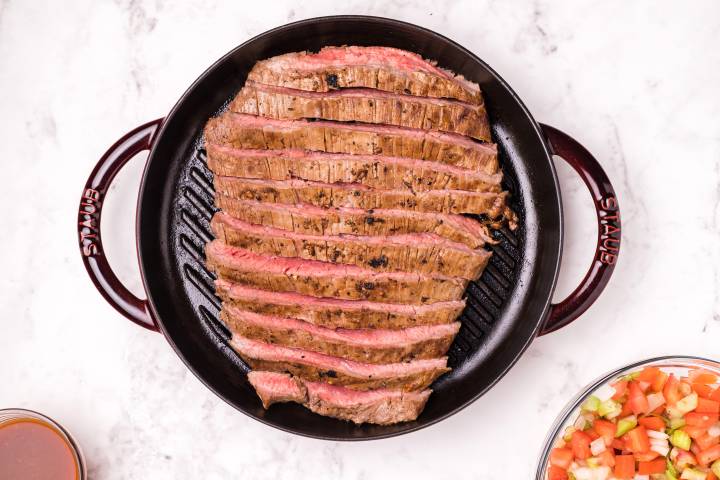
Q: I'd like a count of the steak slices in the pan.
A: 12